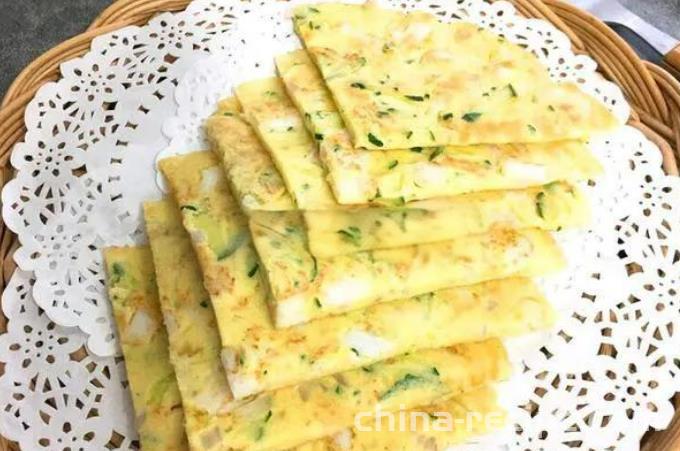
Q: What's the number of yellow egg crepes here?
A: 7